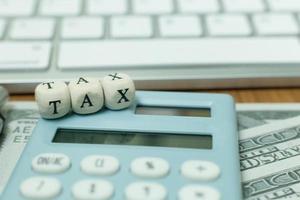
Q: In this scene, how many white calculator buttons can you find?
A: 8